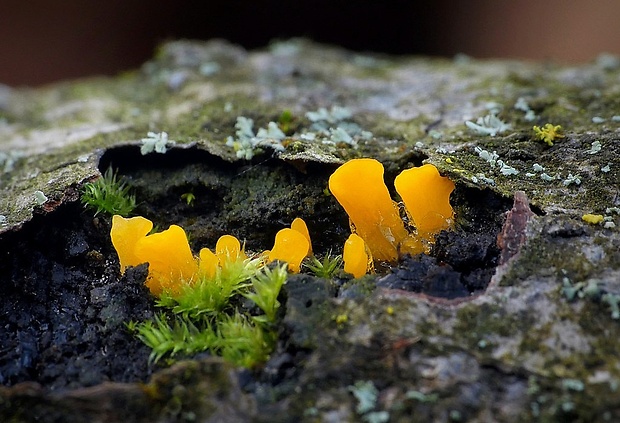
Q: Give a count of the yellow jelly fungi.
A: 9